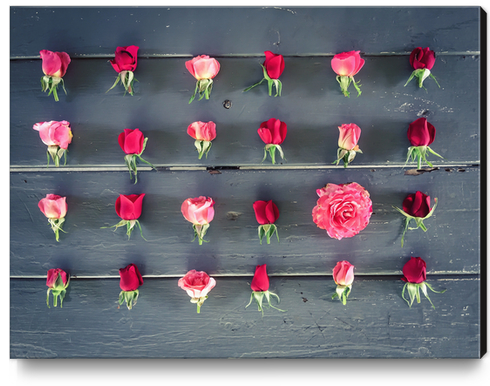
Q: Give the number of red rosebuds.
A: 12